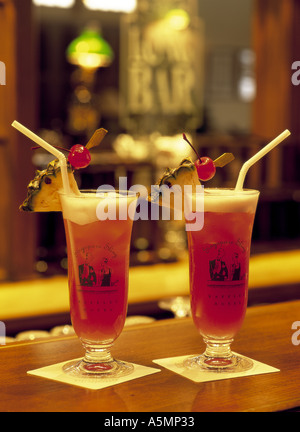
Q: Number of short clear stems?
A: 2